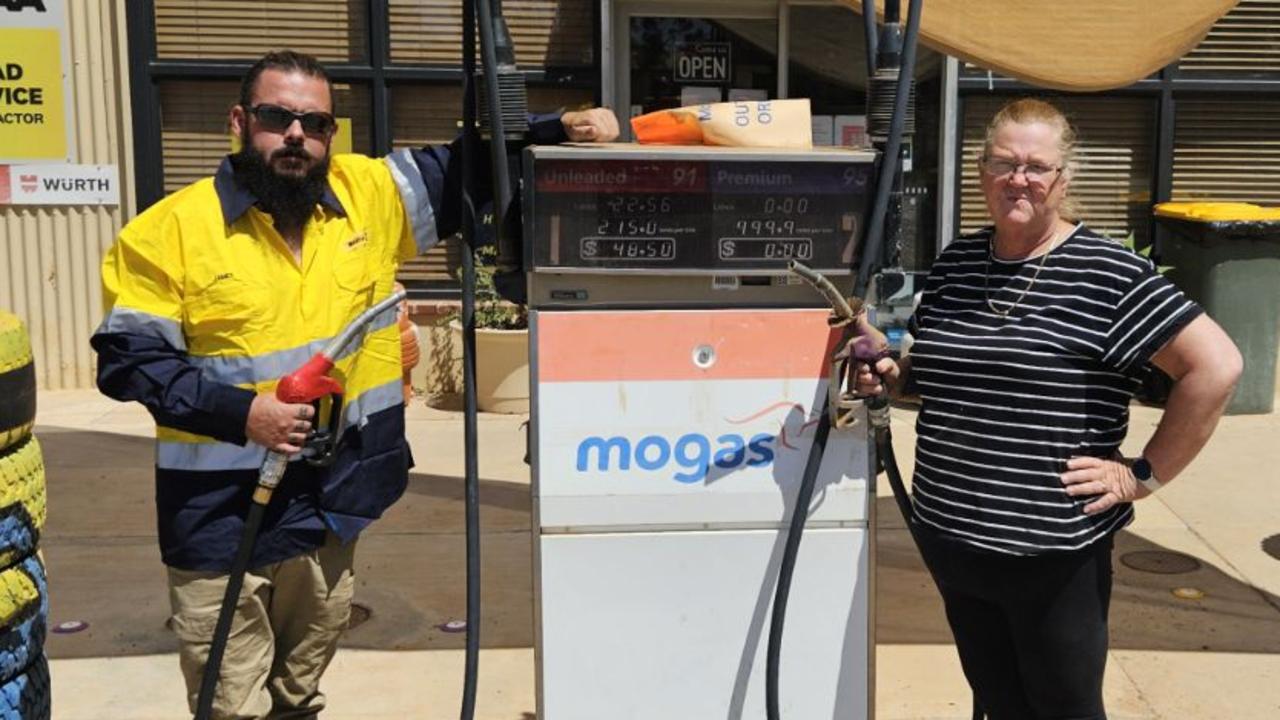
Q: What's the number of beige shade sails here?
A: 1